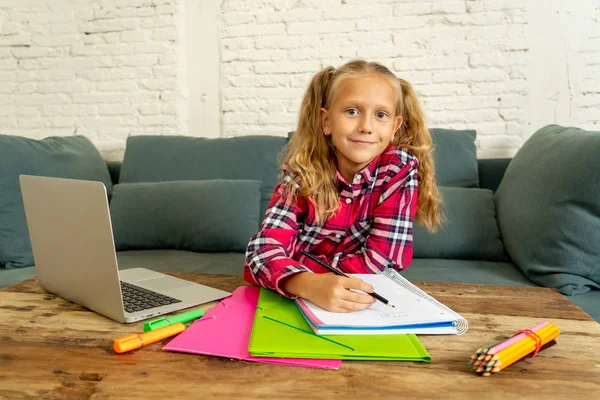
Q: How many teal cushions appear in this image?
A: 6